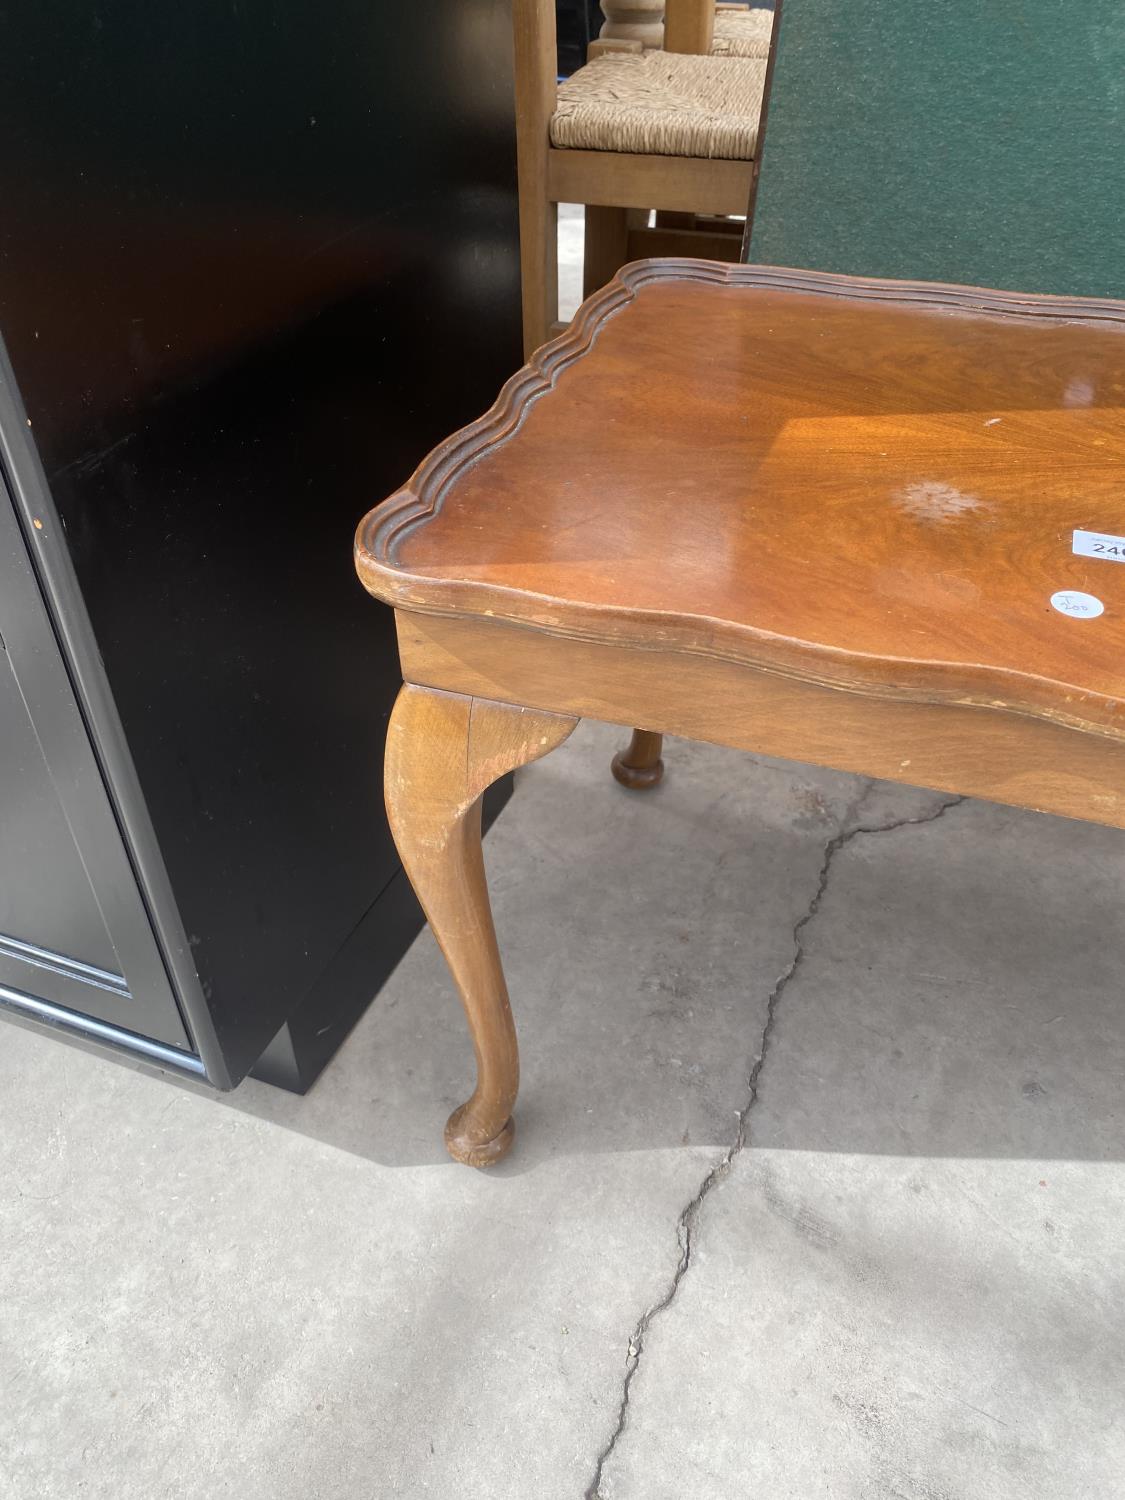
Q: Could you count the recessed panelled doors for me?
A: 1